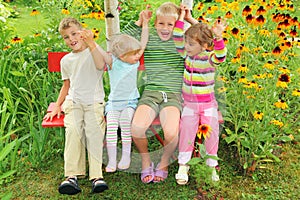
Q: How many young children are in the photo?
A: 4